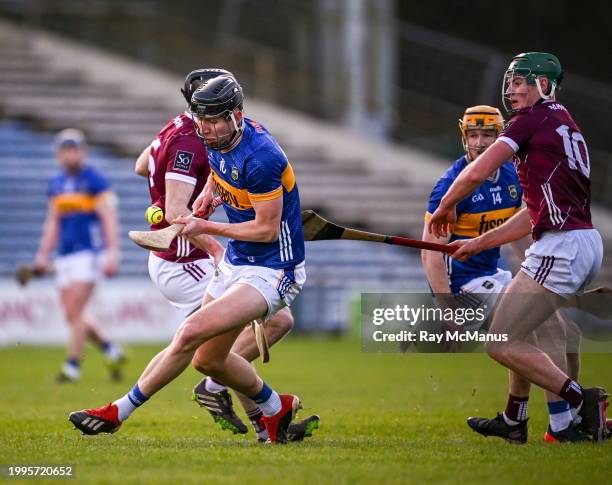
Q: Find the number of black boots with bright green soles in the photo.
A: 2